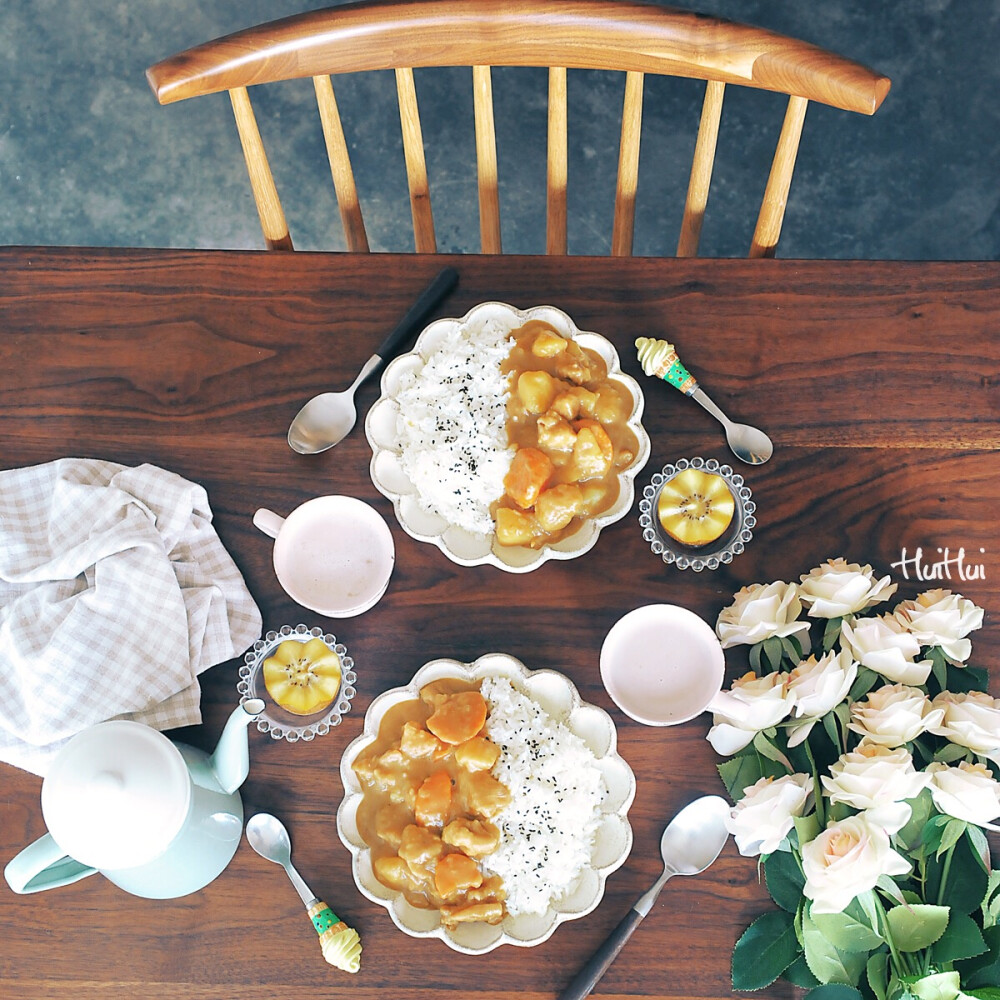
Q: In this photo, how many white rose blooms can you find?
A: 12